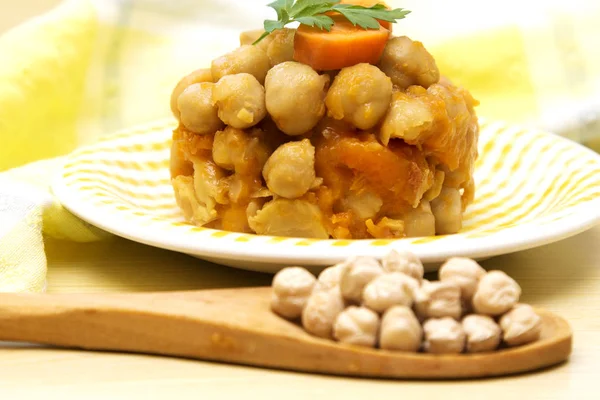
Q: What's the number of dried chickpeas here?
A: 14